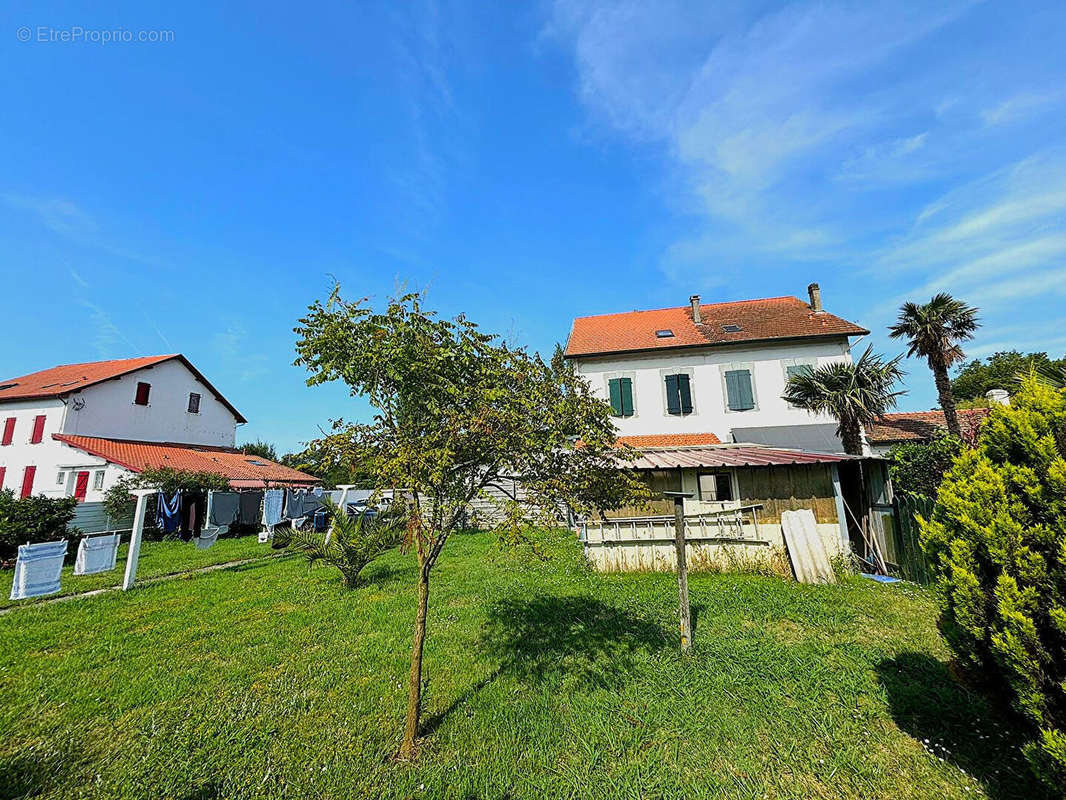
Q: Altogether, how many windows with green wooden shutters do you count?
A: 4